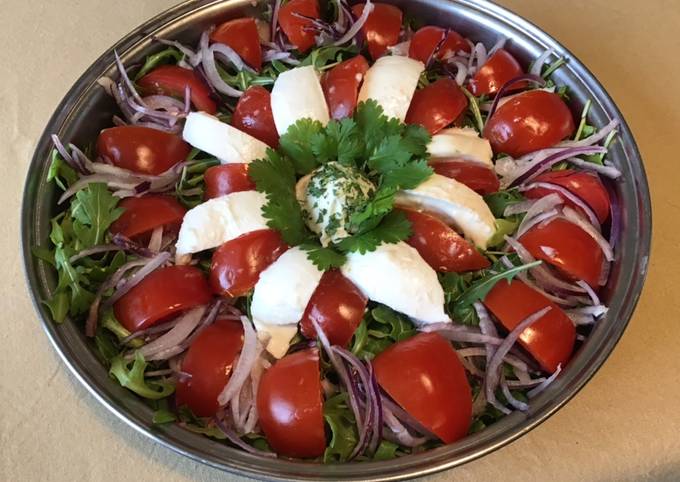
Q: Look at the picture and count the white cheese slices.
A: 8